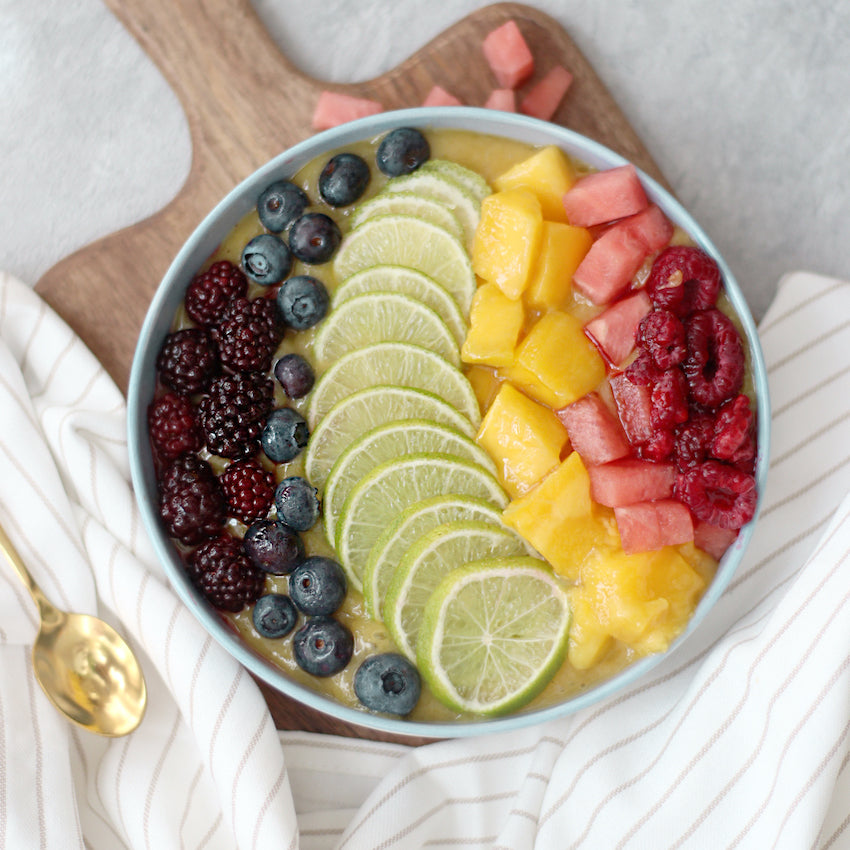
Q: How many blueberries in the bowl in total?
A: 14